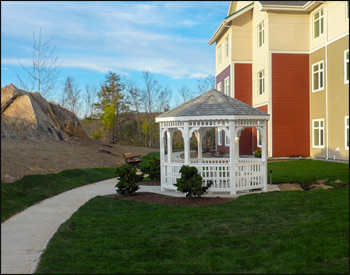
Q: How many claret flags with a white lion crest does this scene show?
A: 0